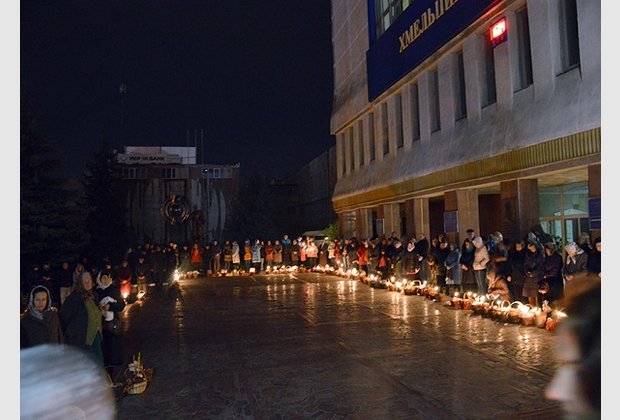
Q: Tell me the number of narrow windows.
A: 12